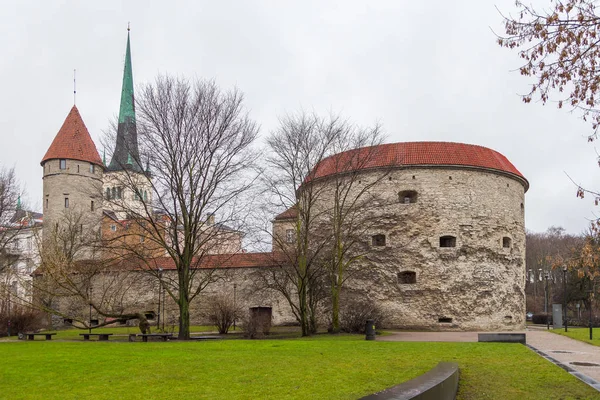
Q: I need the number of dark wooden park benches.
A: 3